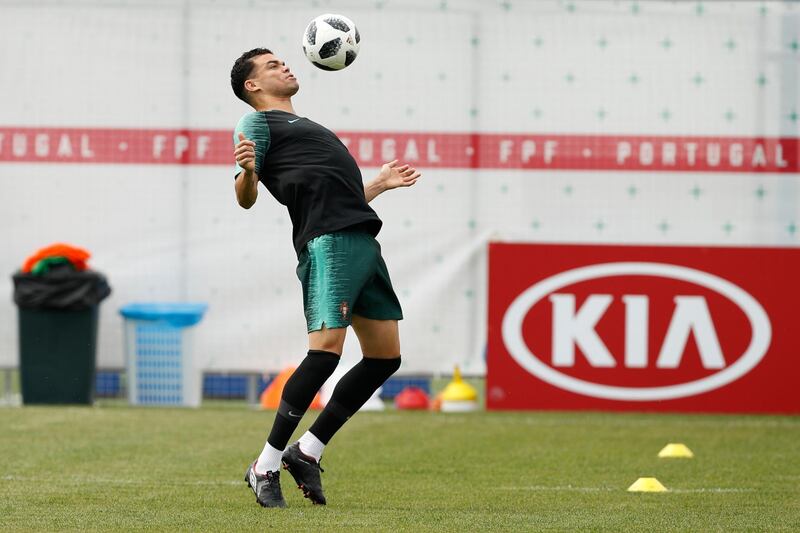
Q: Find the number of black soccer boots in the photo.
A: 2